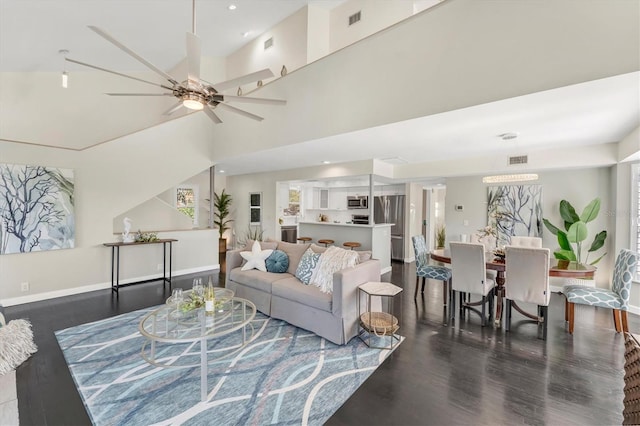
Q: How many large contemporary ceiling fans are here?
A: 1